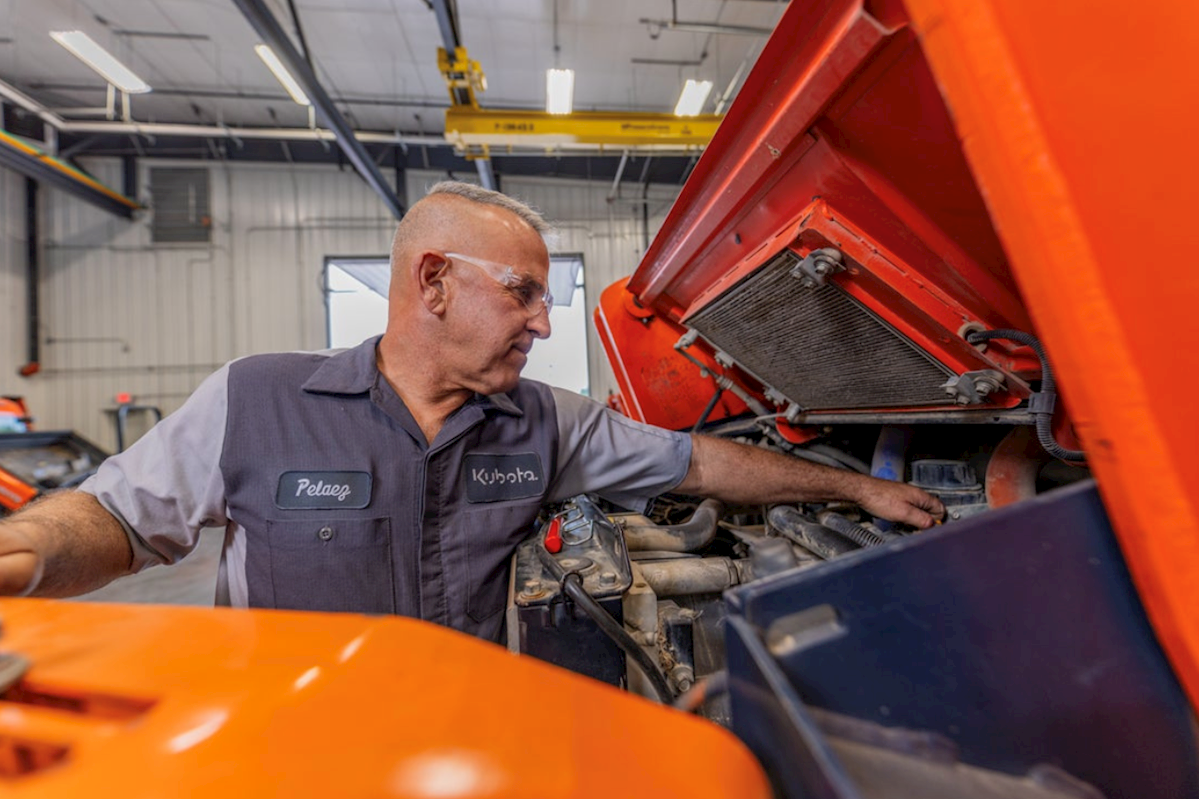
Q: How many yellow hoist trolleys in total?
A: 1